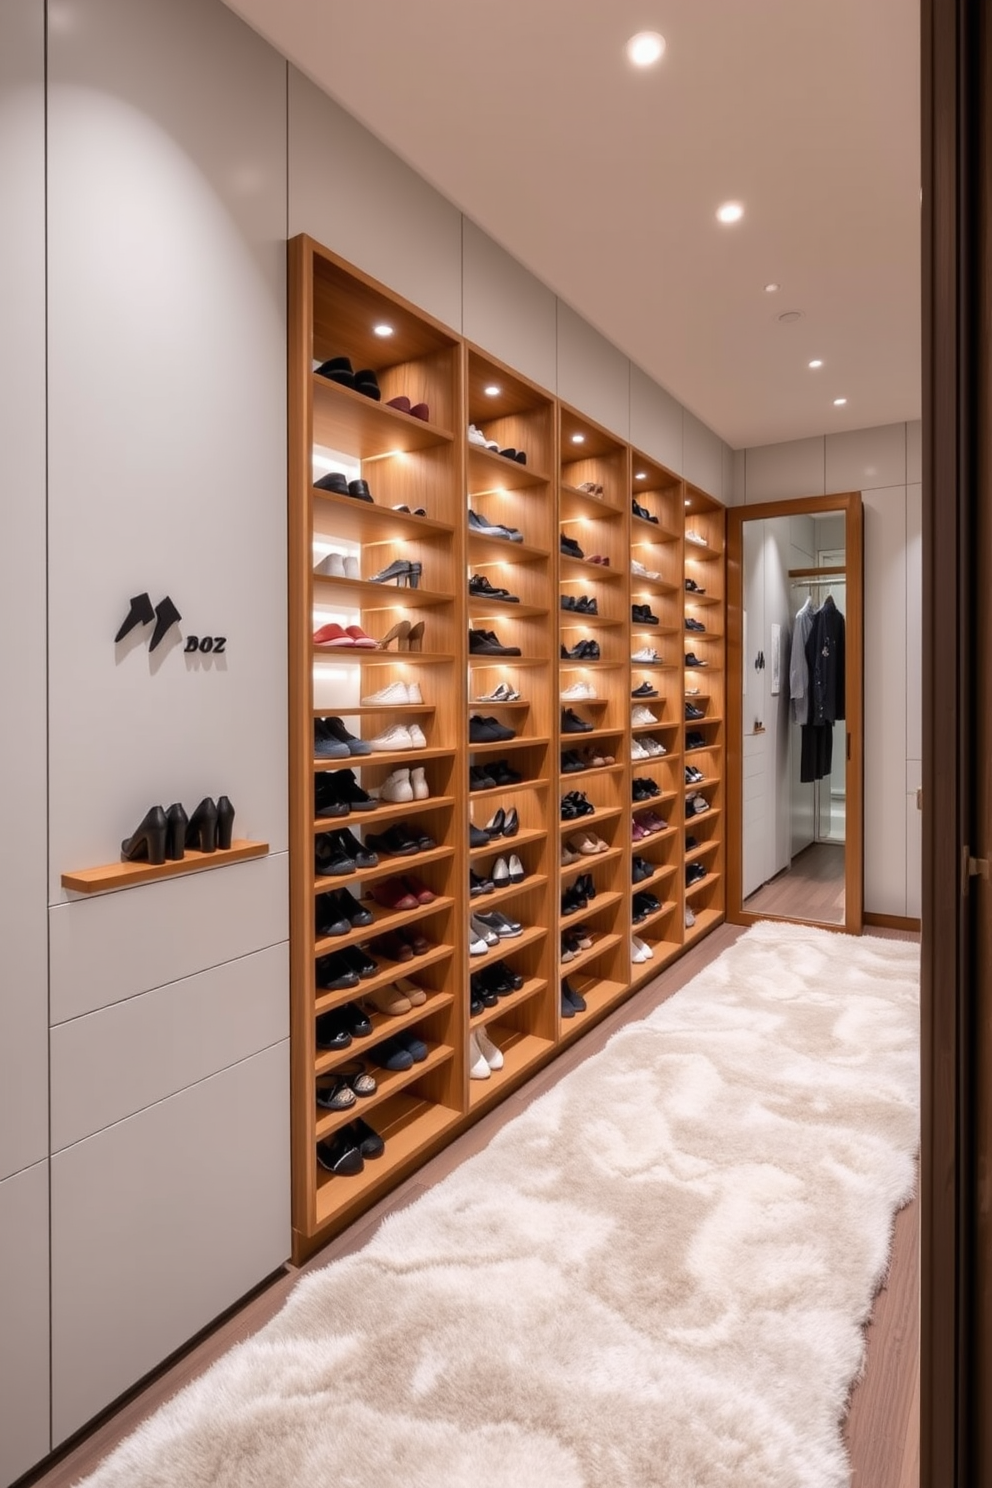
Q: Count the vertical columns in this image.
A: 5